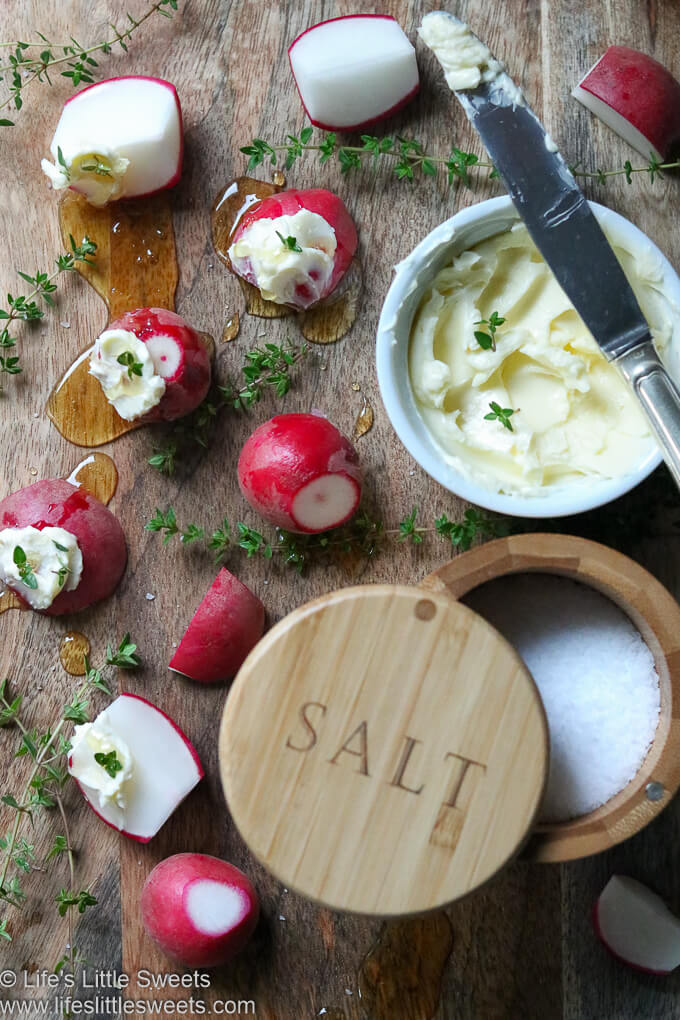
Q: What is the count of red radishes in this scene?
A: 11